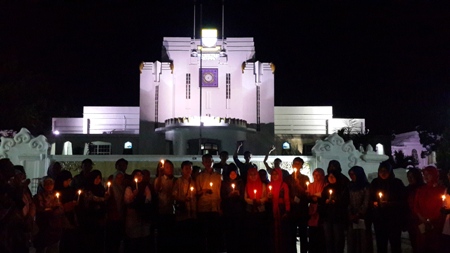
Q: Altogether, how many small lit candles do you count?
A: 15